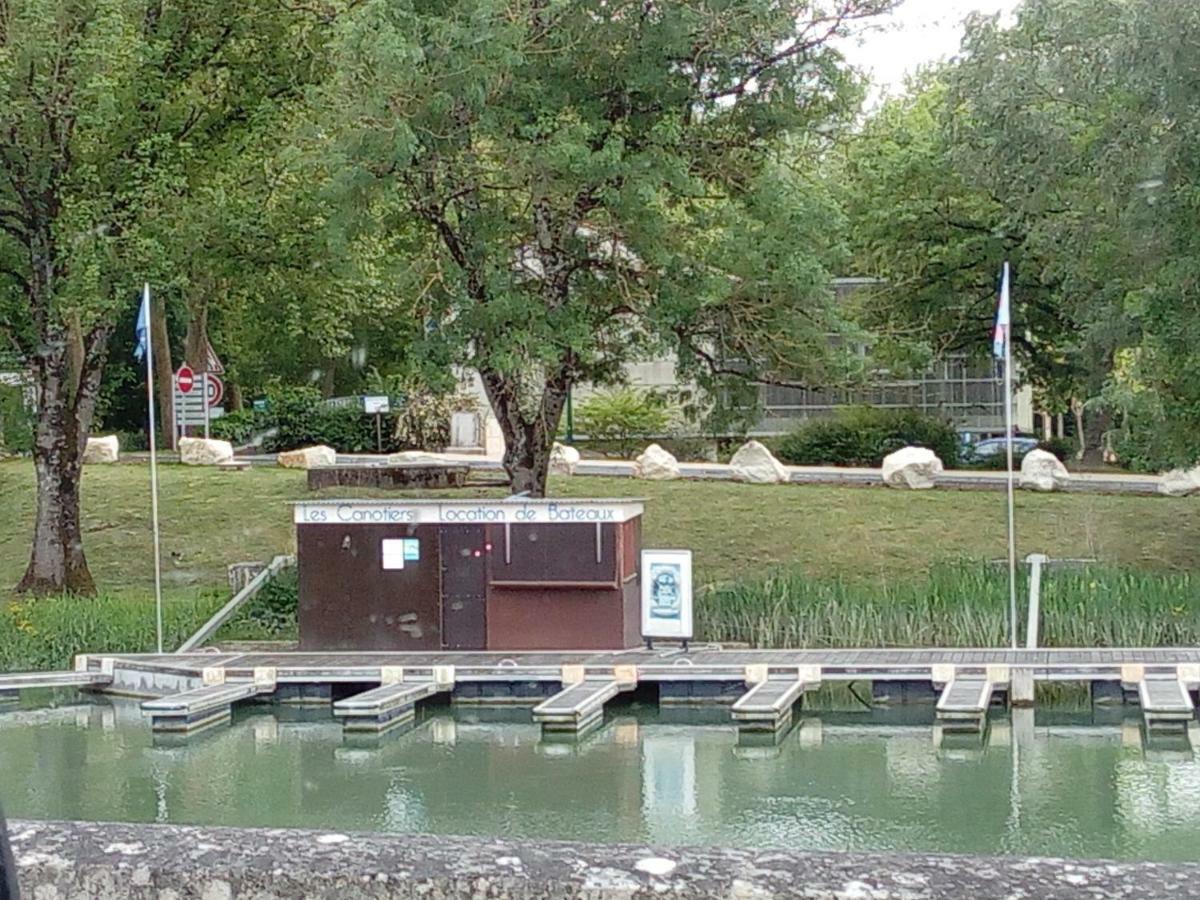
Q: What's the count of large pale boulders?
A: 10